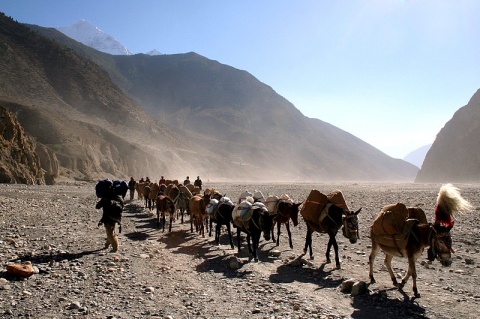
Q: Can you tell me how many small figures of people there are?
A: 6